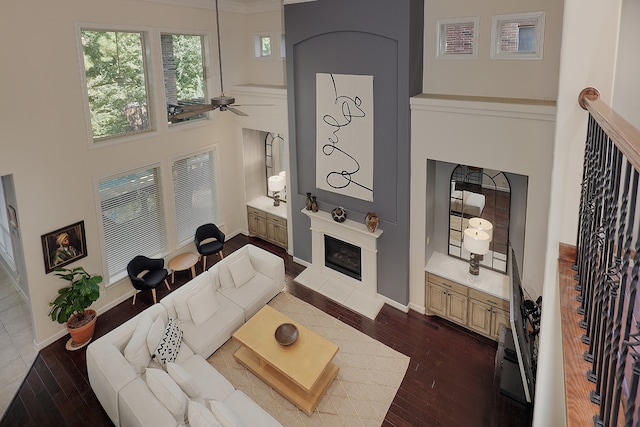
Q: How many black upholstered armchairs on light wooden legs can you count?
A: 2